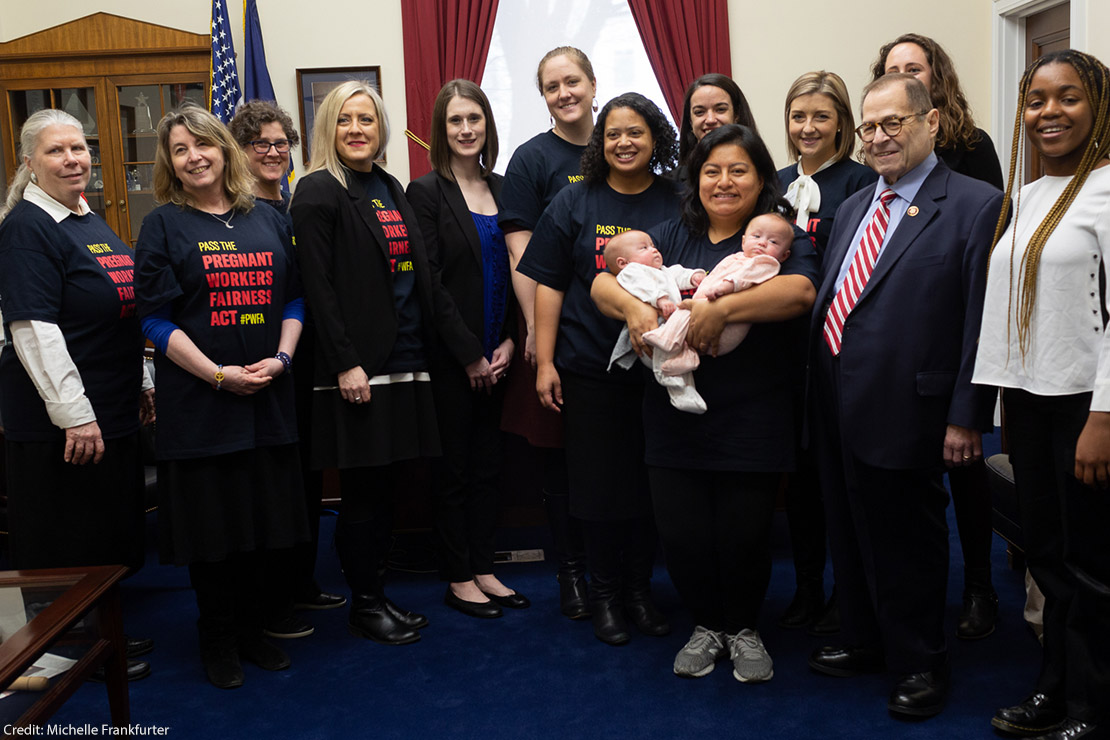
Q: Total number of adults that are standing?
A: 13